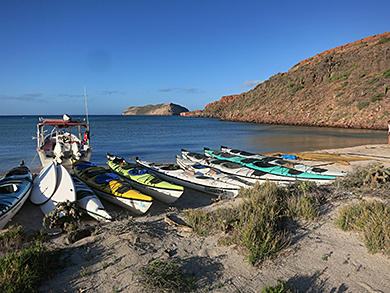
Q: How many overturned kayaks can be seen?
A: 2